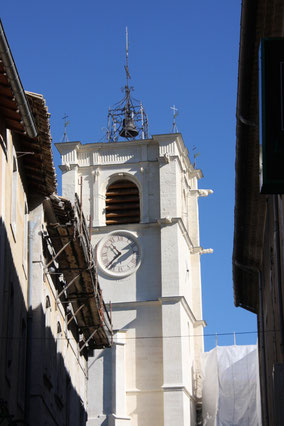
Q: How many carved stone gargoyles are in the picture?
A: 2